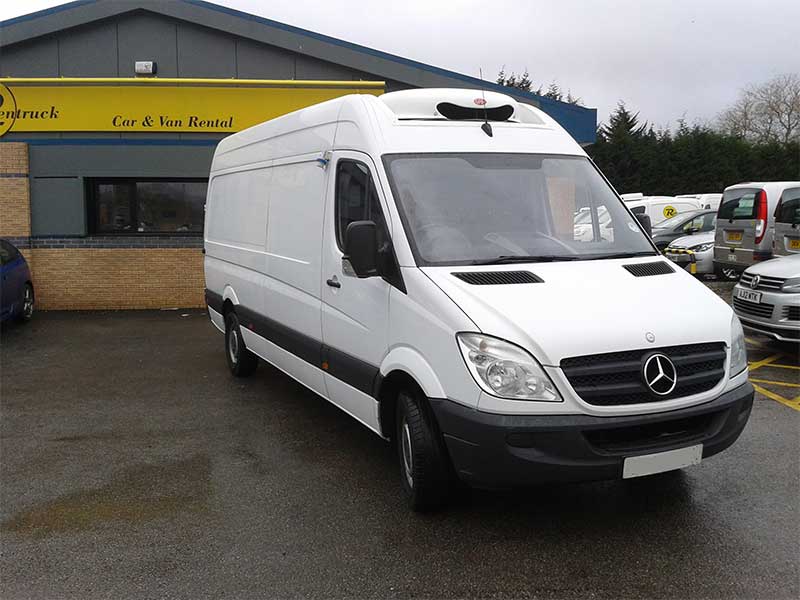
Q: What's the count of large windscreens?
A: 1